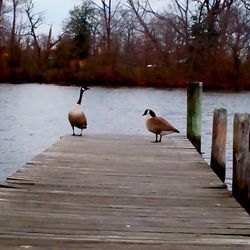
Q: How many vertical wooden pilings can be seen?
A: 3